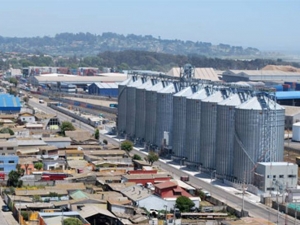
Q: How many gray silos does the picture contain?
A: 10